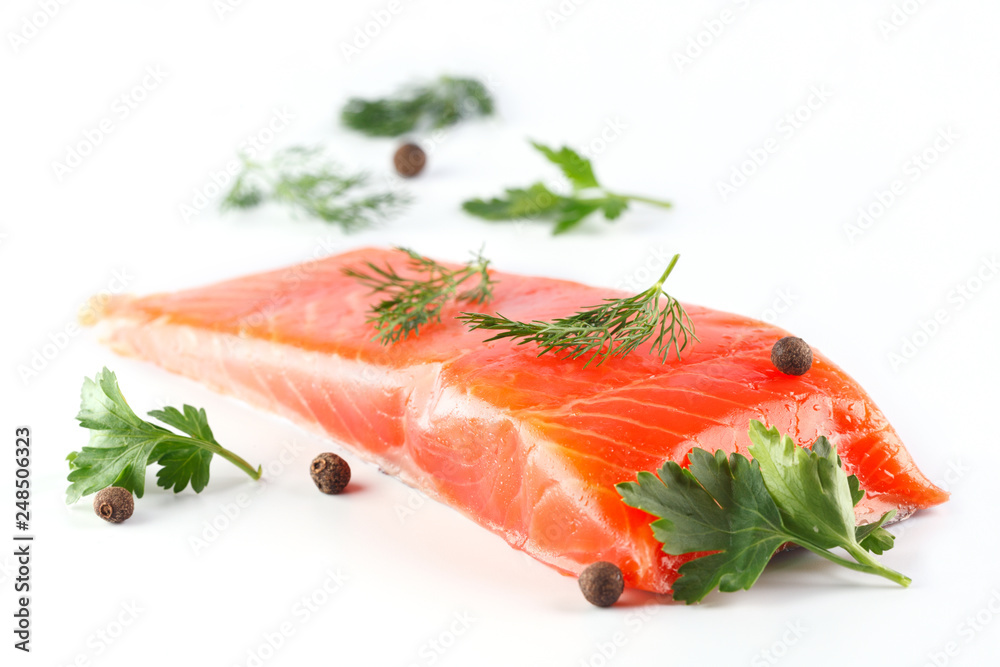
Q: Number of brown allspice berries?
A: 5